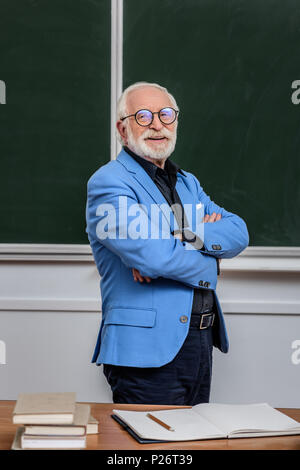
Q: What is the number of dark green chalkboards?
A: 2